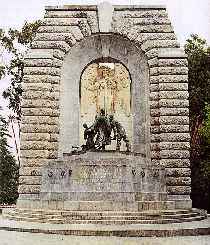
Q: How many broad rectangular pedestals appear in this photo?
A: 1